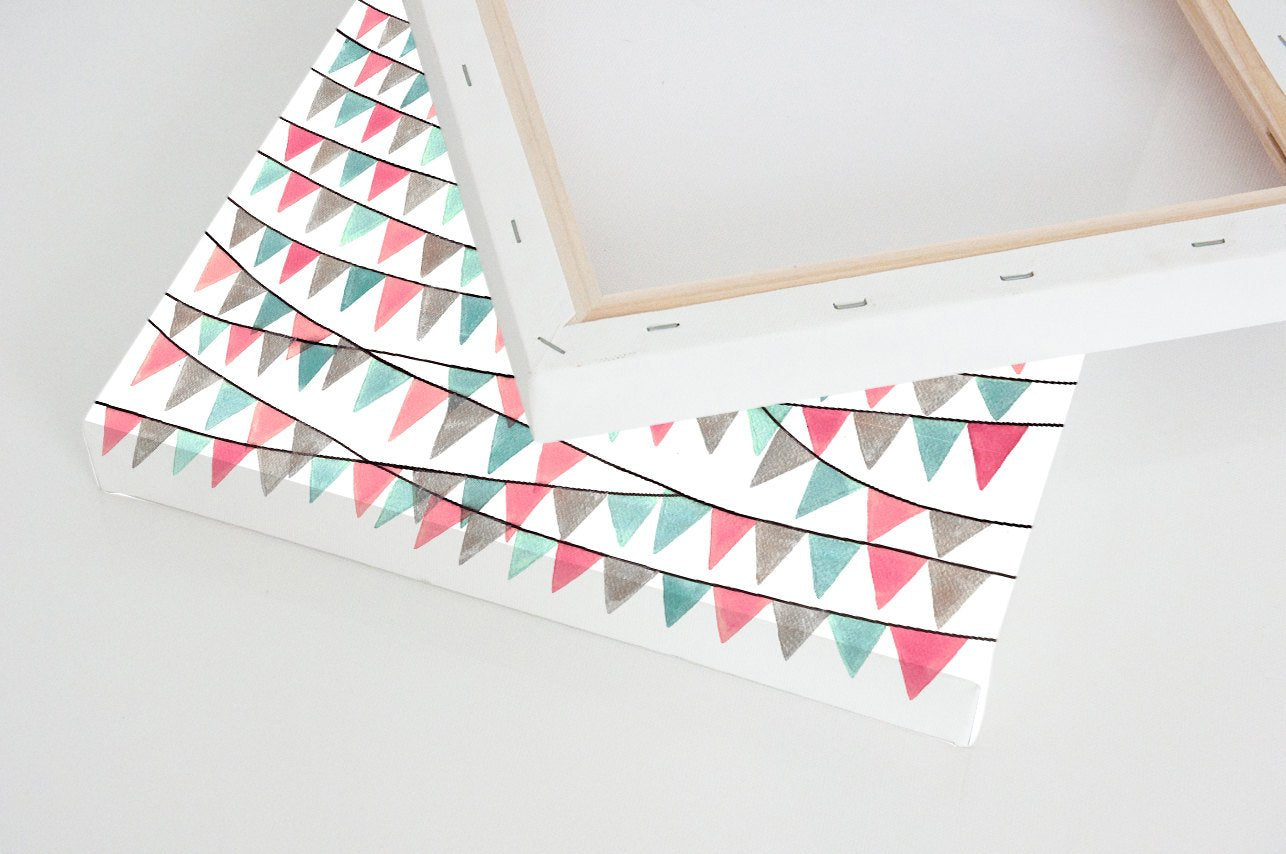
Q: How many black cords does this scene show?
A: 13